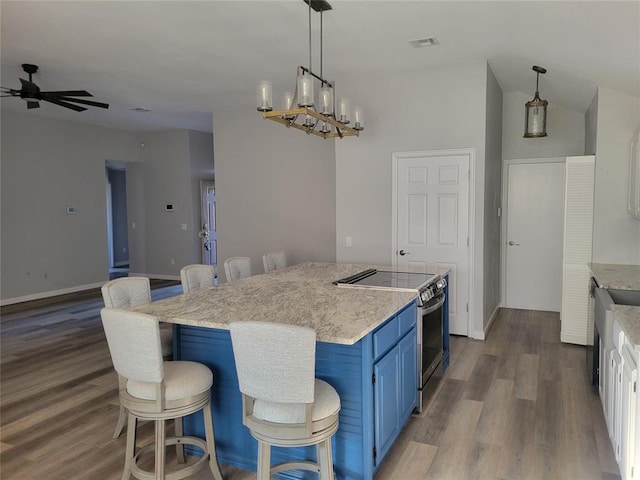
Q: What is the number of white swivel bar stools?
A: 6